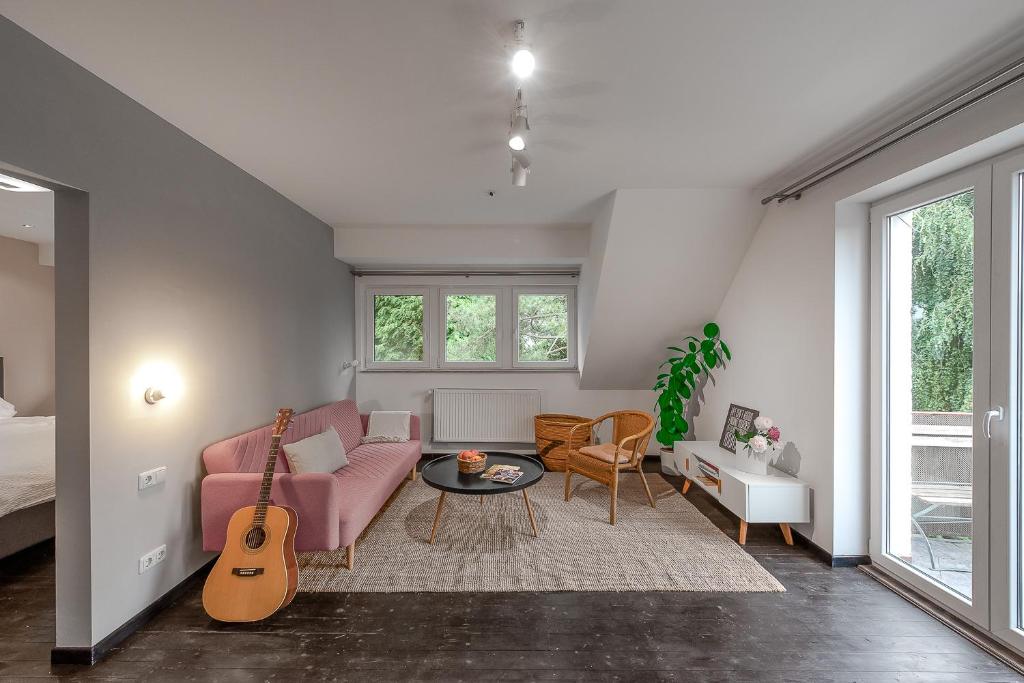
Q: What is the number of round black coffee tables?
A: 1